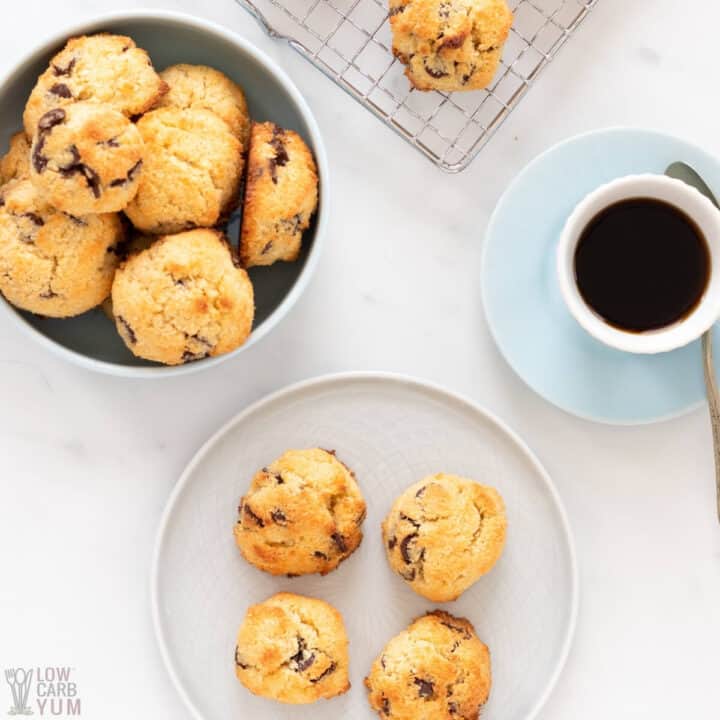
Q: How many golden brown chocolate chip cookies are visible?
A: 13